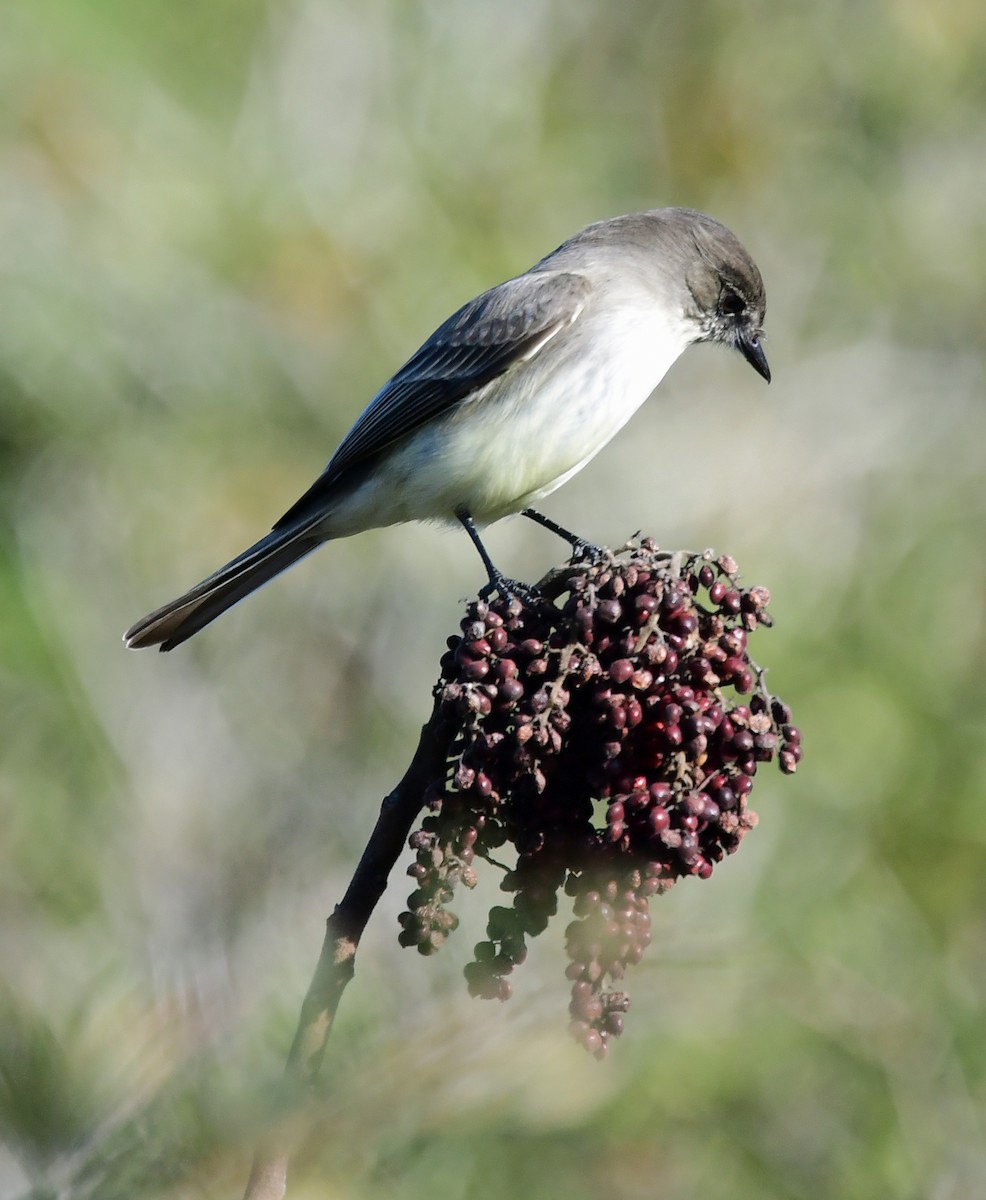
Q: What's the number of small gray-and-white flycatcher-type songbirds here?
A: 1